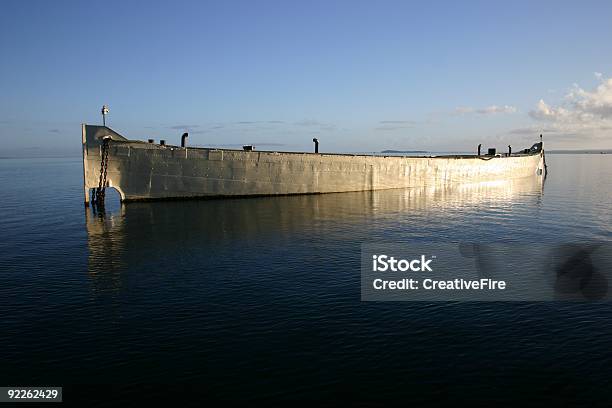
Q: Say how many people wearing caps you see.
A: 0